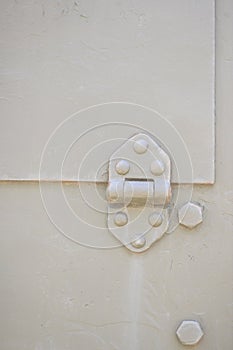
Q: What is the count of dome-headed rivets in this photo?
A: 6